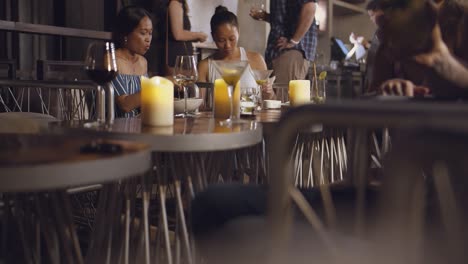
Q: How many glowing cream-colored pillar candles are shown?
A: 3